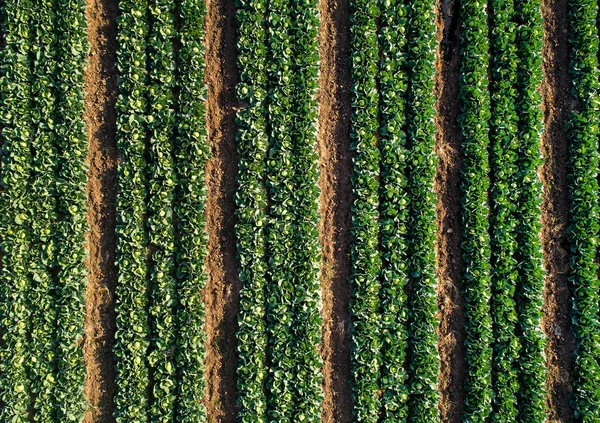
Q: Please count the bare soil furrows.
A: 5